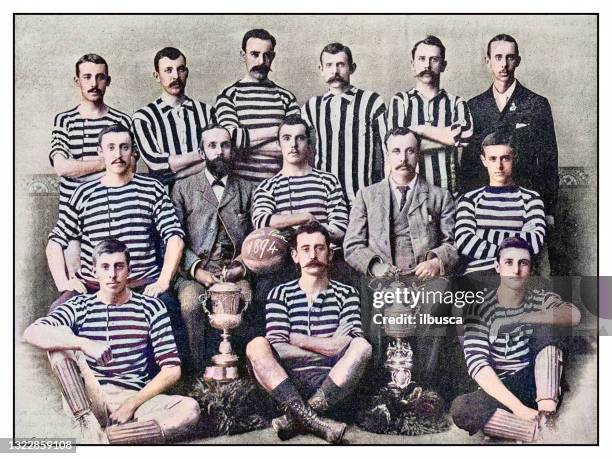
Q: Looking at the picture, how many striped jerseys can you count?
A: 11